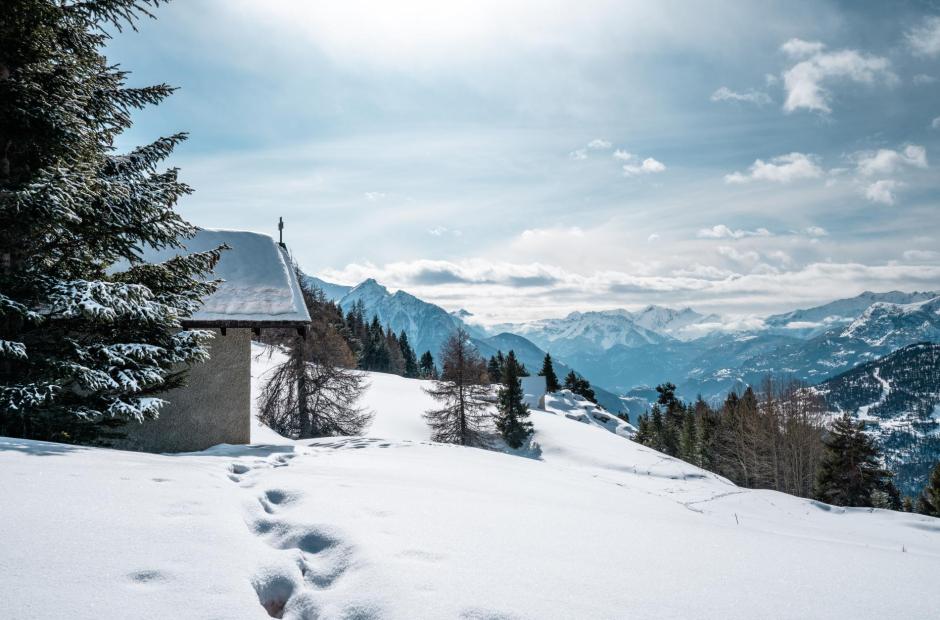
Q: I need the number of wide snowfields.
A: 1